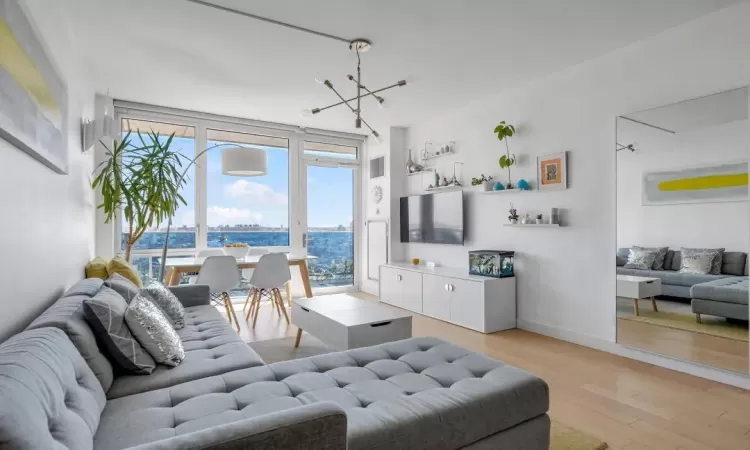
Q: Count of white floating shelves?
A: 5